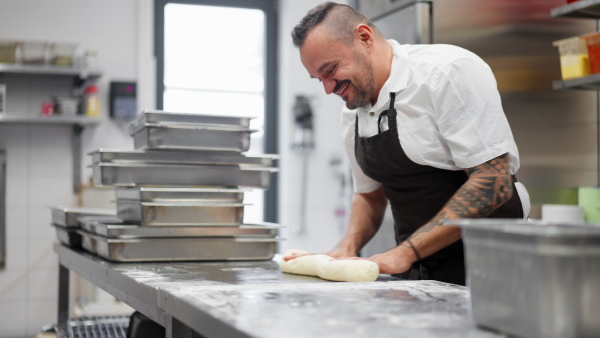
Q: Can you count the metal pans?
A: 11